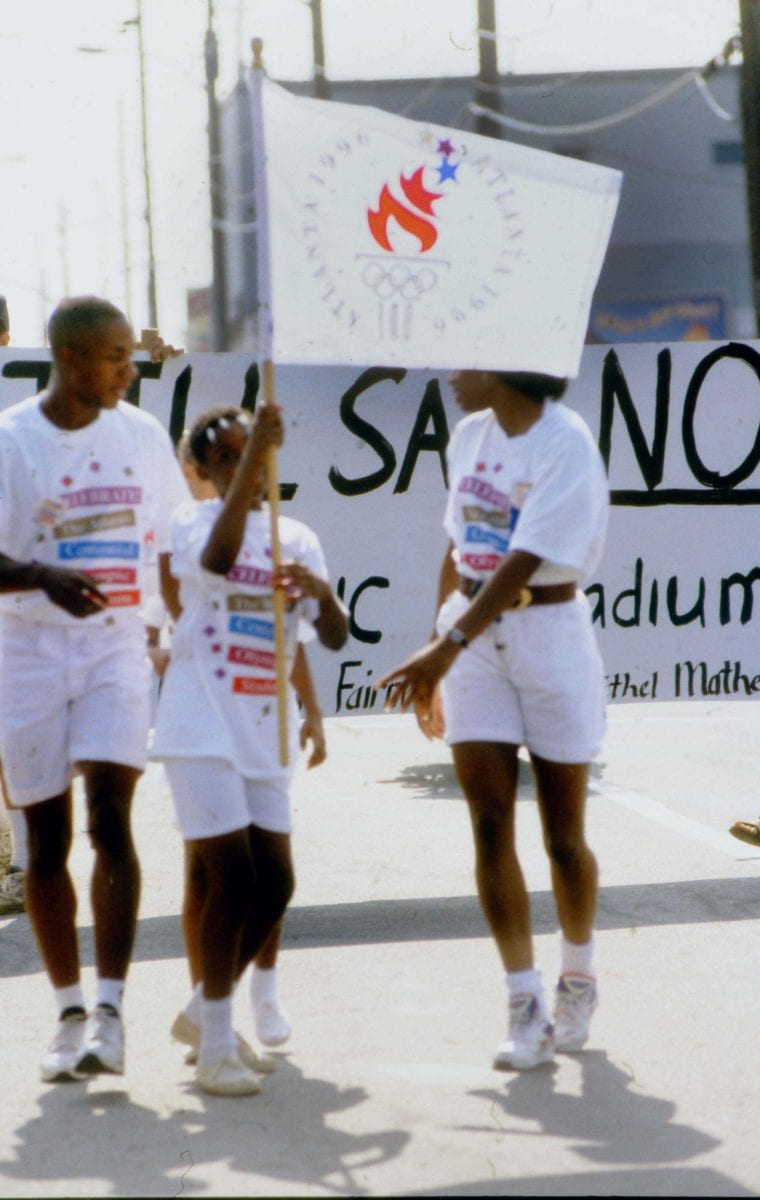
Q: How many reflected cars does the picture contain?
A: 0